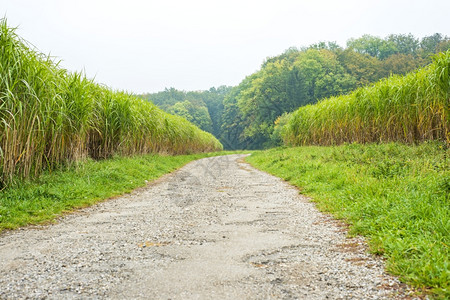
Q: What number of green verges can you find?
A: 2